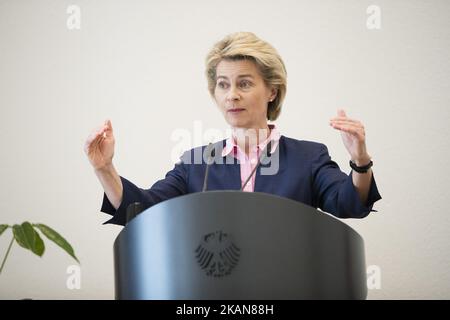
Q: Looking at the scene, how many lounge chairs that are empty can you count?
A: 0